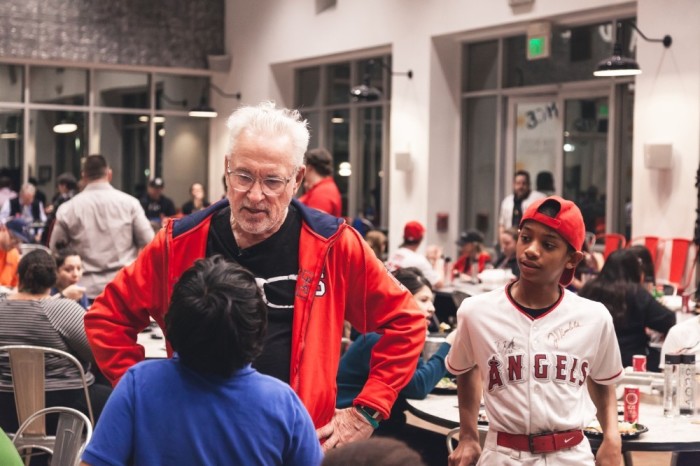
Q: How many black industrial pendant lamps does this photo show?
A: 3